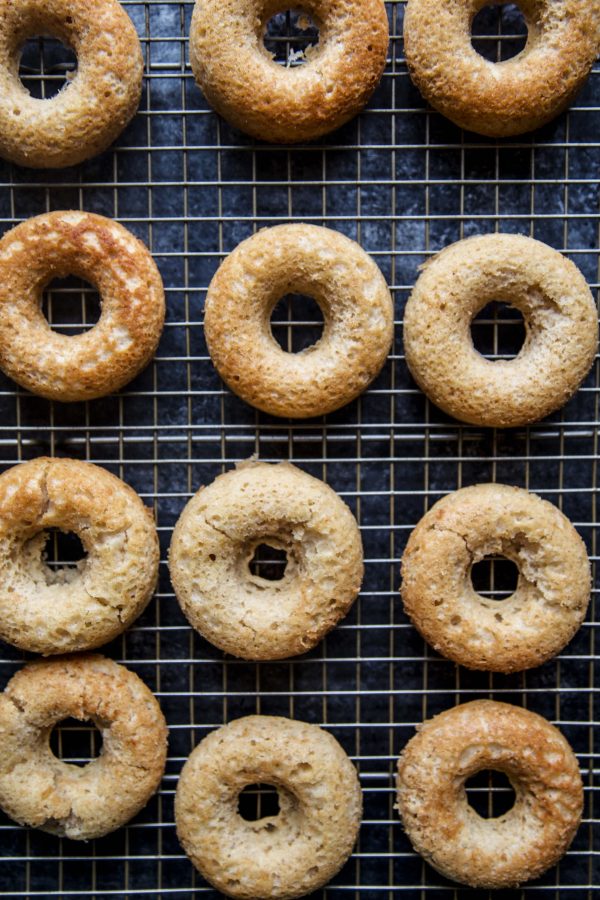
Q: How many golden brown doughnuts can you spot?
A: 12